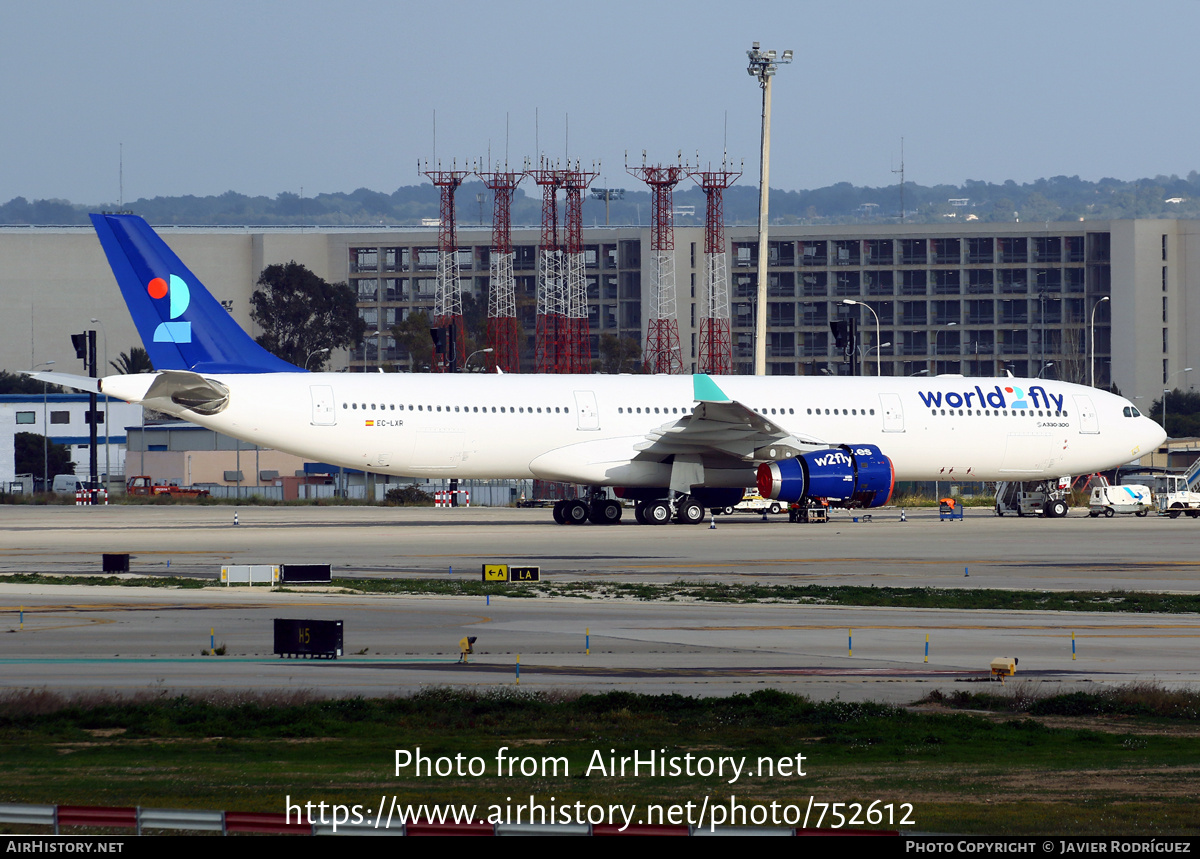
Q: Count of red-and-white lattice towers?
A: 6